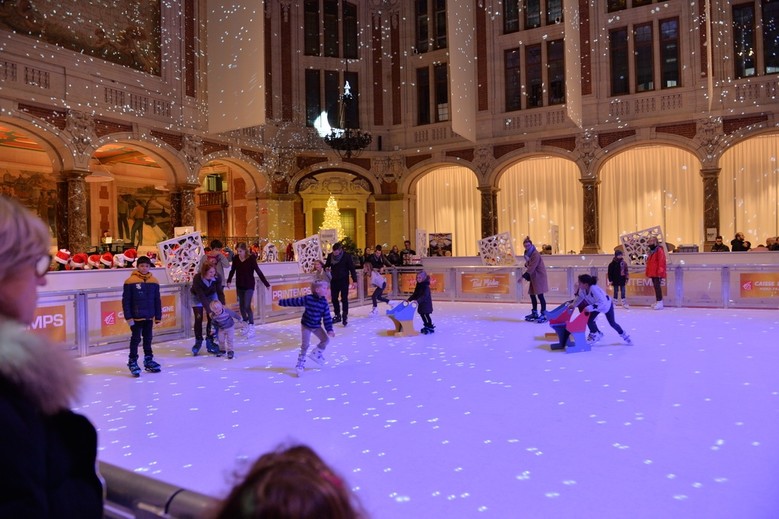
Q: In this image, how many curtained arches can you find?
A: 4